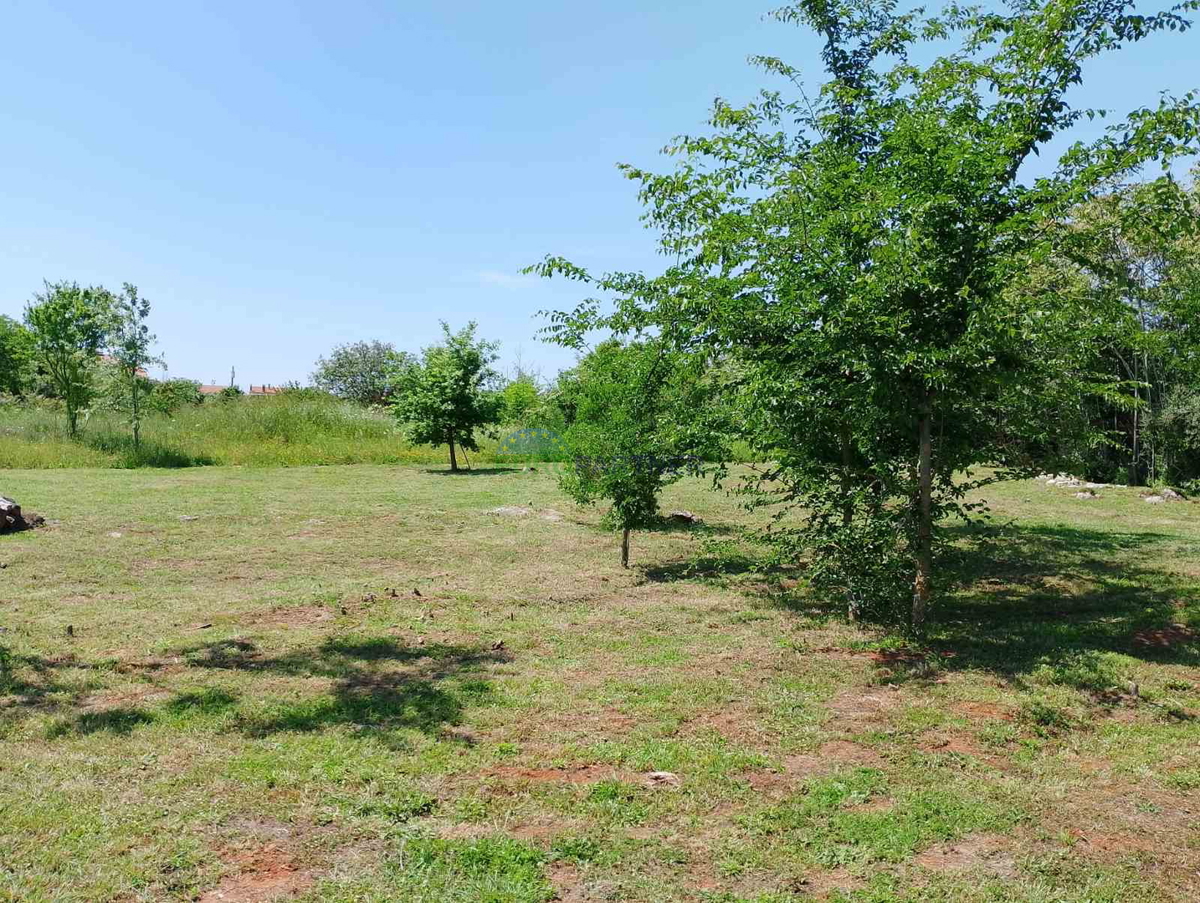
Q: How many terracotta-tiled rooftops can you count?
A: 3